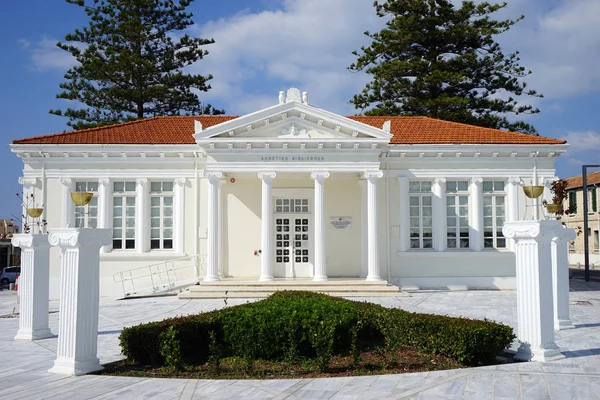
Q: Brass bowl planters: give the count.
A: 4